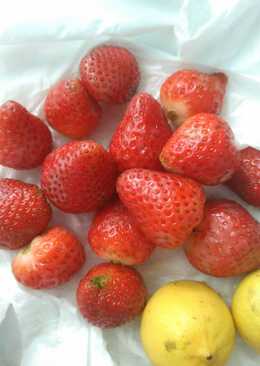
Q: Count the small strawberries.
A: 14